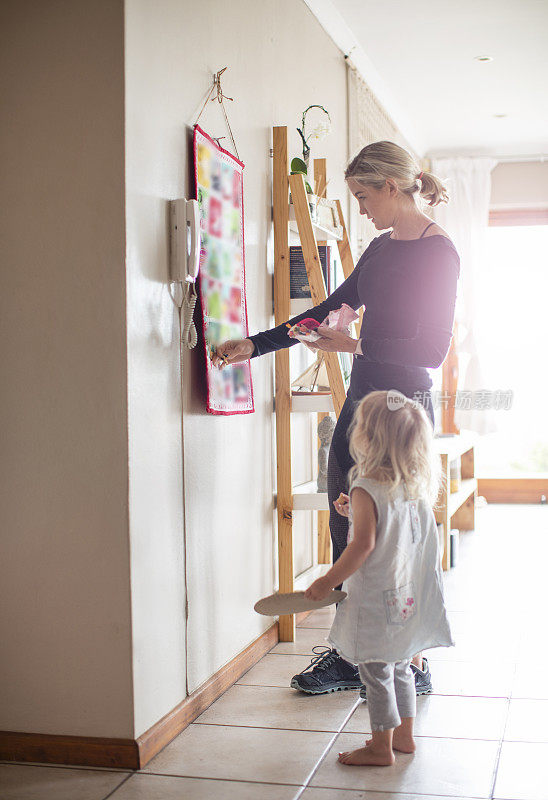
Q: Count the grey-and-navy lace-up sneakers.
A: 2